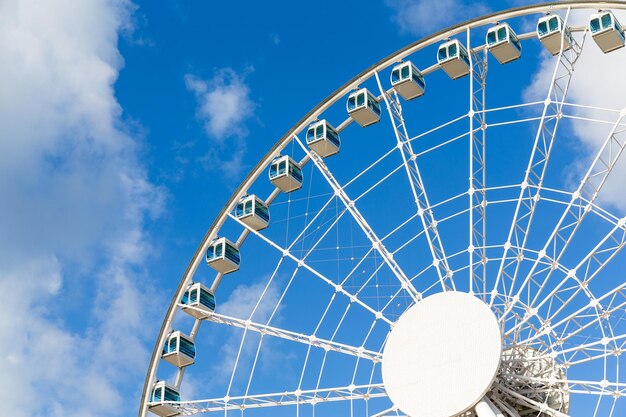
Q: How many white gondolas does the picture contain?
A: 13